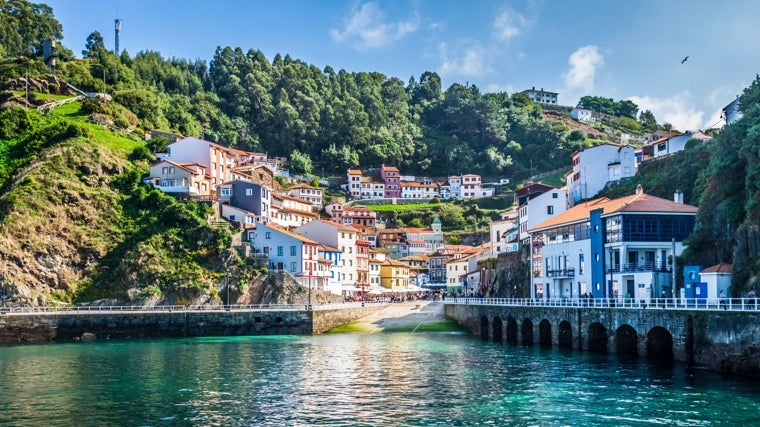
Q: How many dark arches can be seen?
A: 9